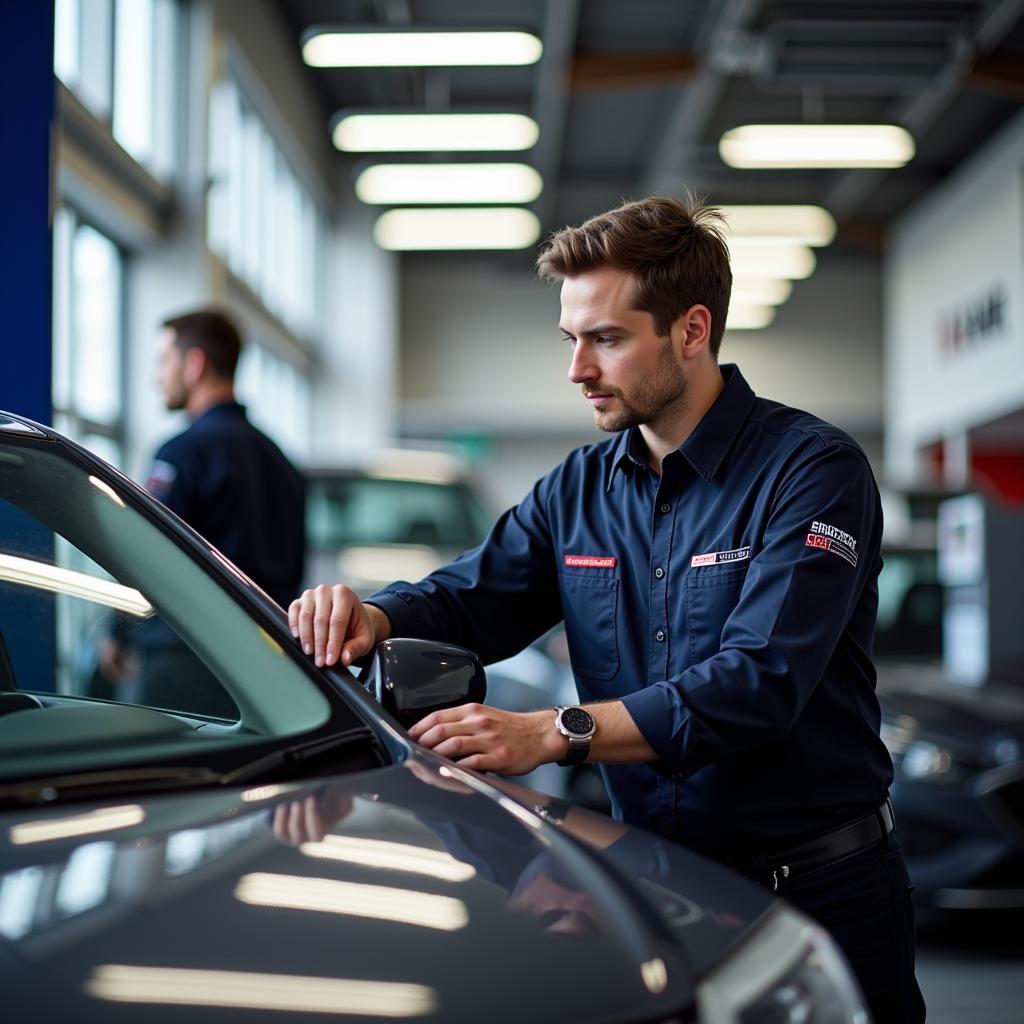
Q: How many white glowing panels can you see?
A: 9